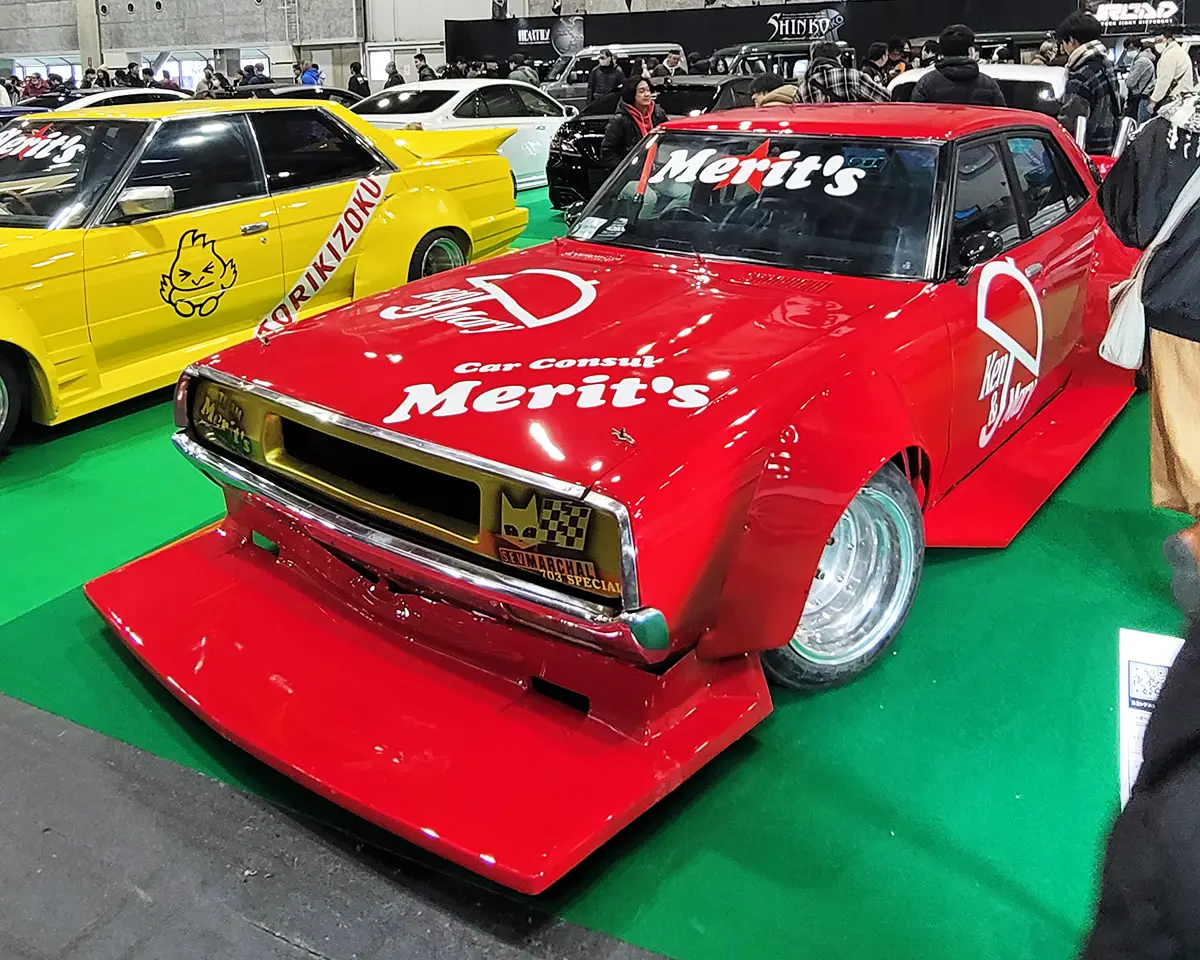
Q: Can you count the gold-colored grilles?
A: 1